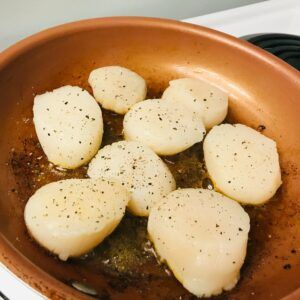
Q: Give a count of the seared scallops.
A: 8